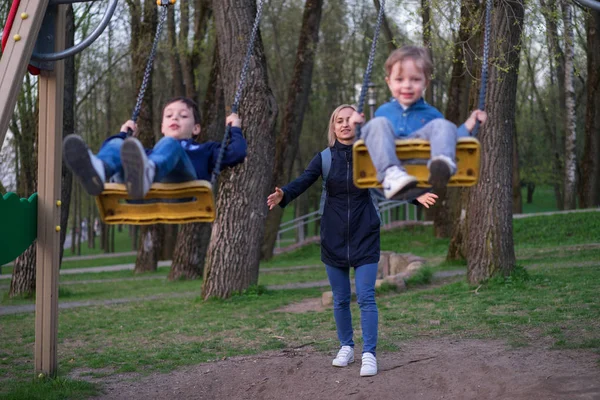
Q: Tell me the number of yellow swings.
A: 2